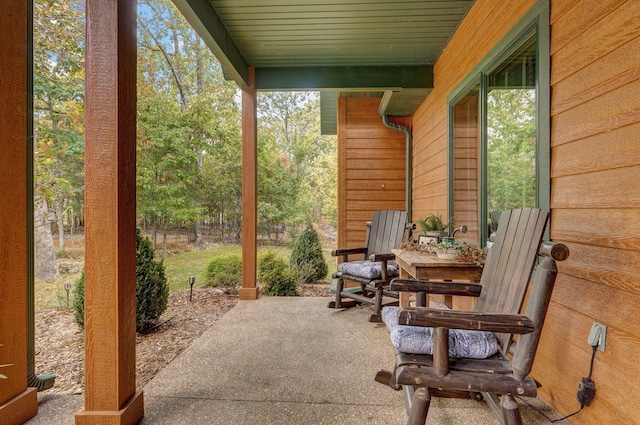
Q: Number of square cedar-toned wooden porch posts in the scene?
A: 3